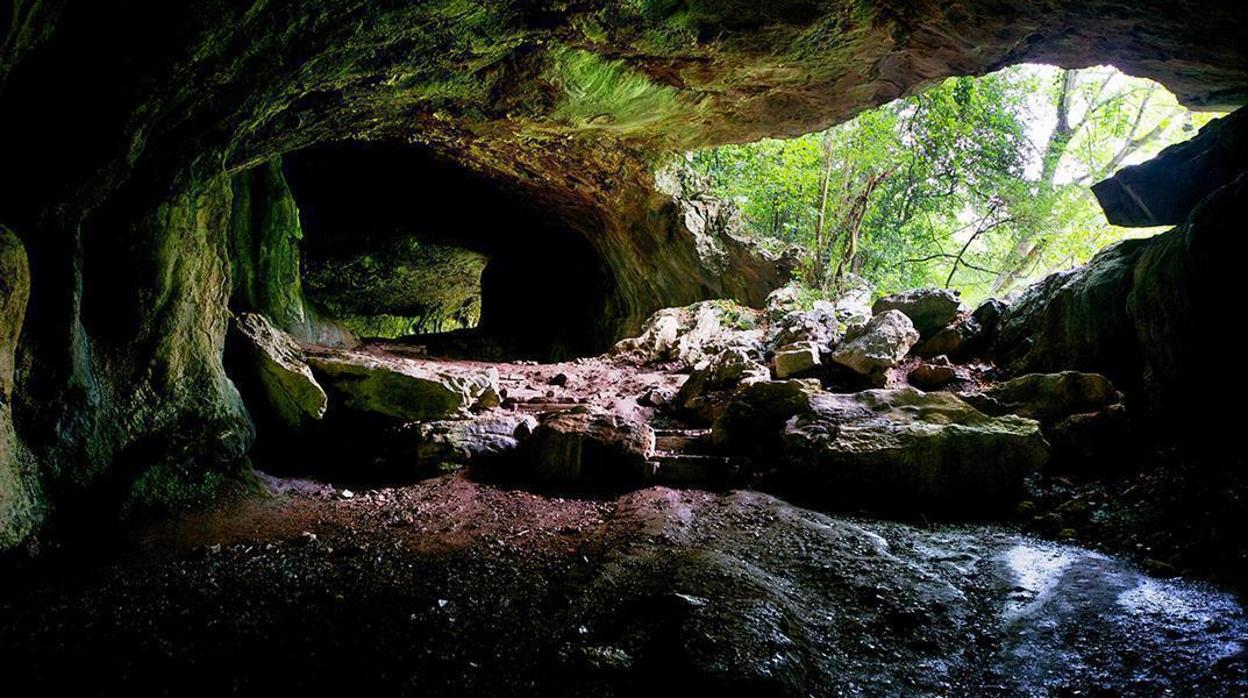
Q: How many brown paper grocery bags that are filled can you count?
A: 0